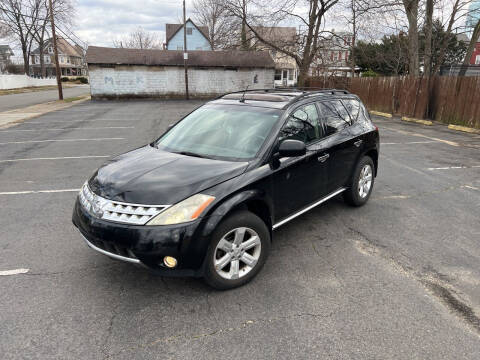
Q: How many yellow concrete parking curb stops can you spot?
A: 3